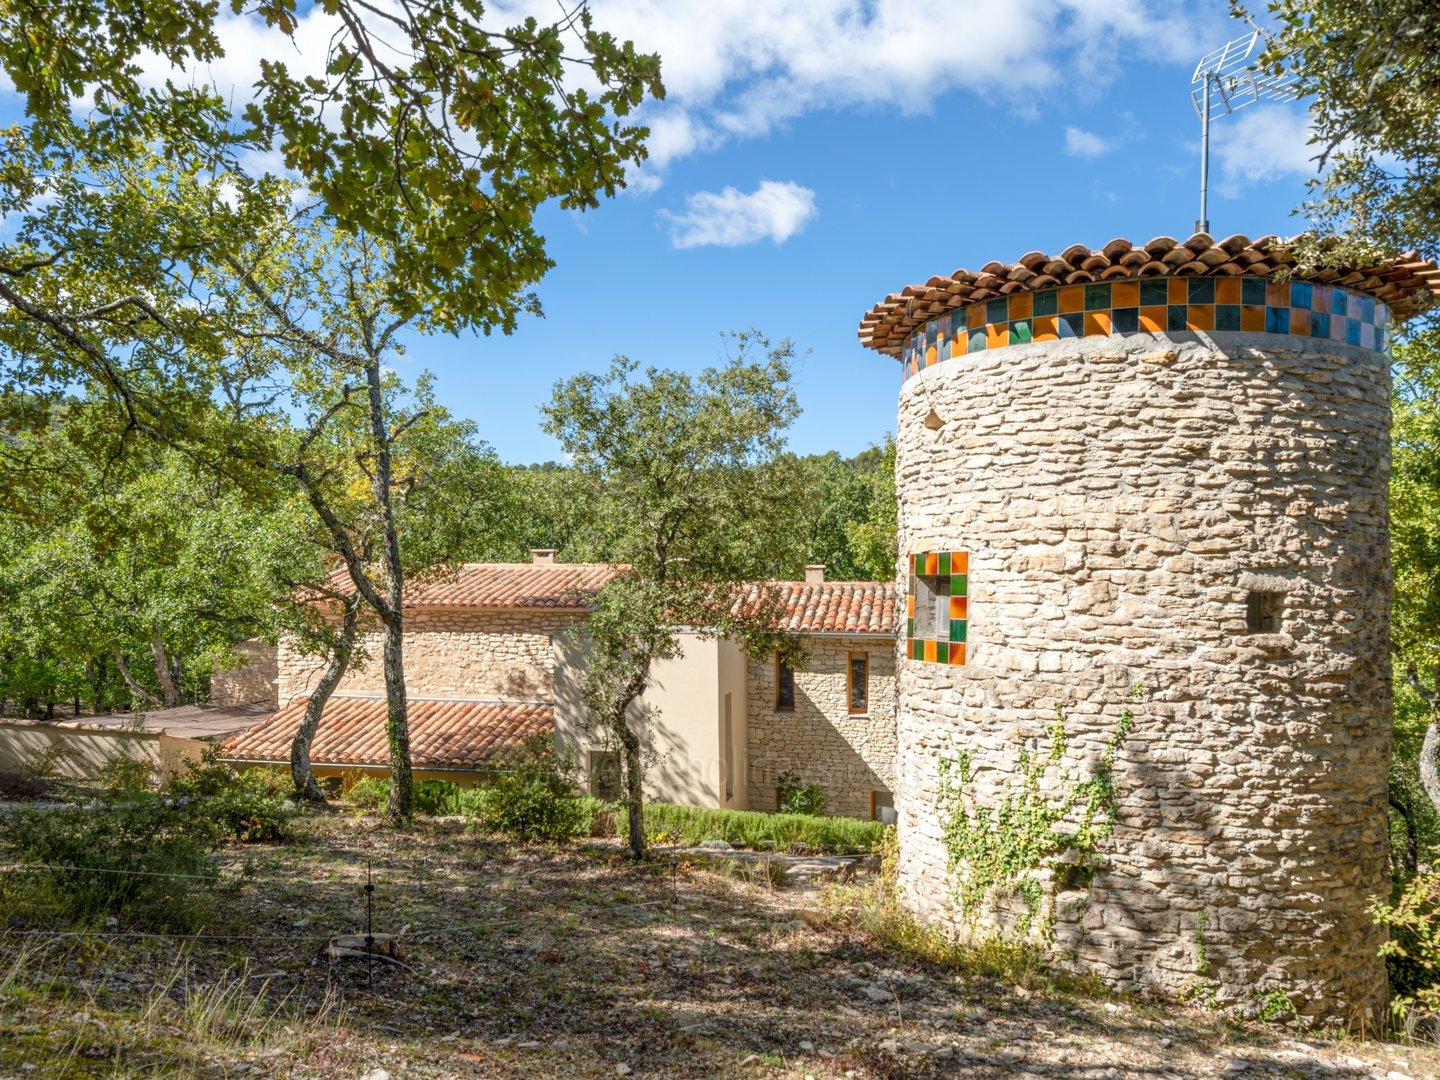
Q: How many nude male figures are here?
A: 0